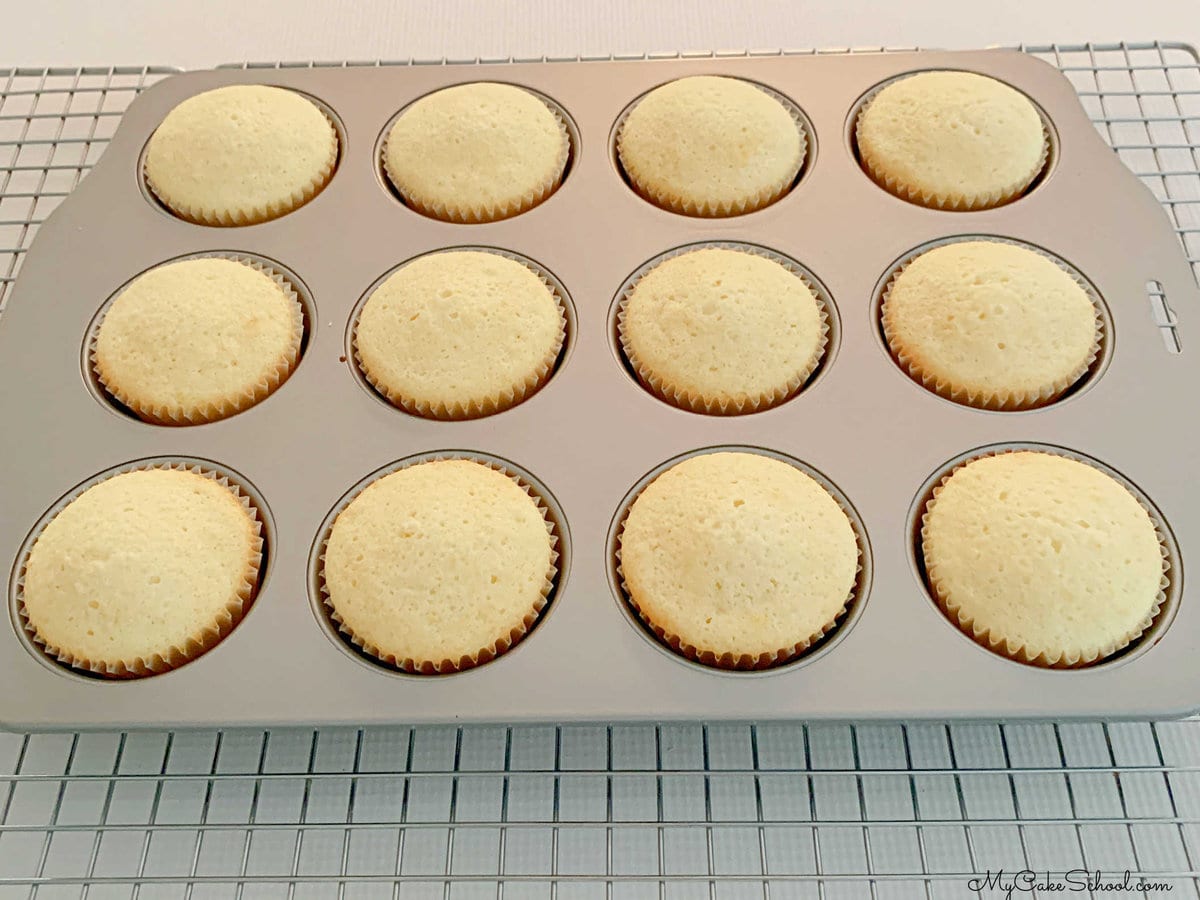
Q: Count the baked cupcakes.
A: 12